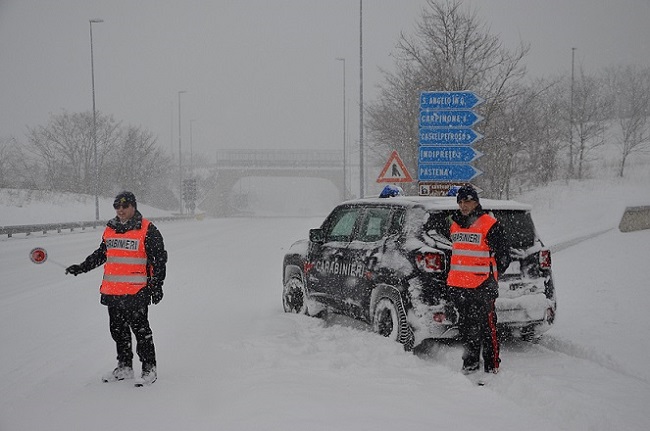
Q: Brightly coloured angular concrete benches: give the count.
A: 0